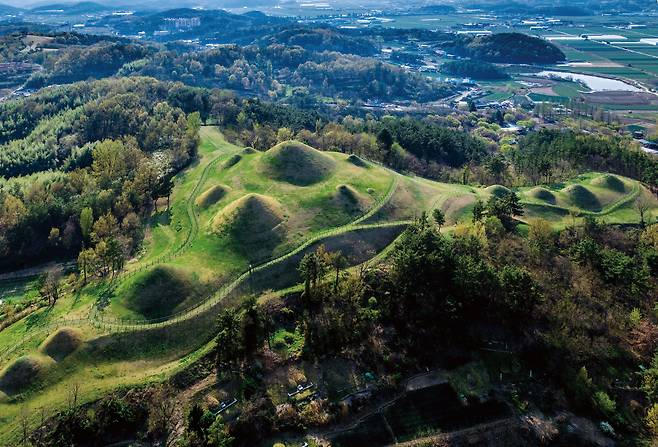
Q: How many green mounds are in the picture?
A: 14